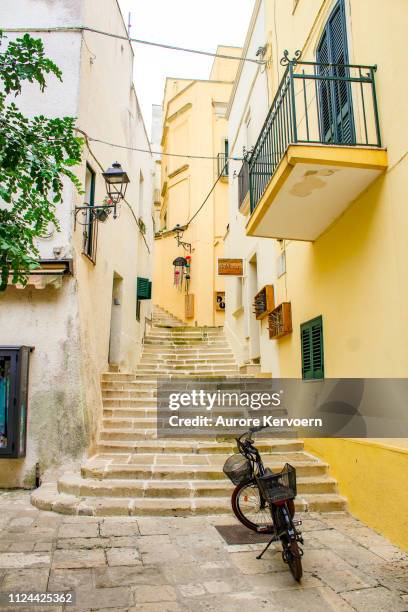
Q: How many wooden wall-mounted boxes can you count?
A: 2